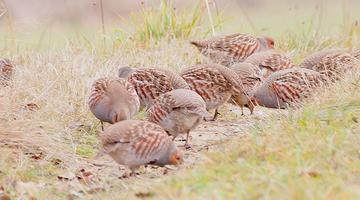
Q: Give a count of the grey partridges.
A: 11